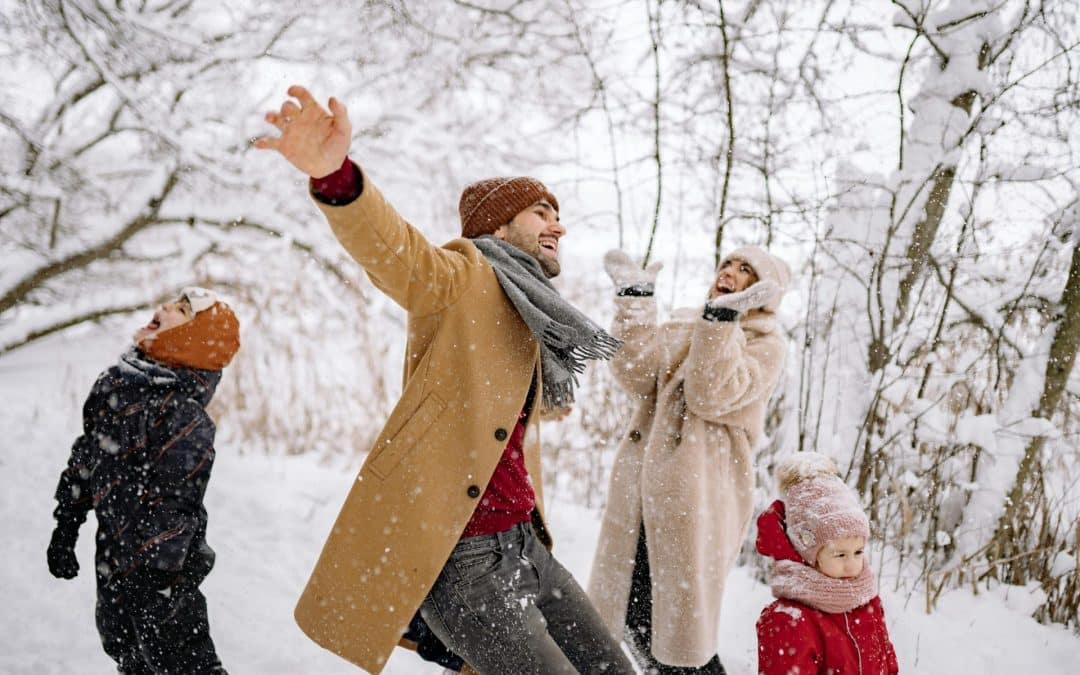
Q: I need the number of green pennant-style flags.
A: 0